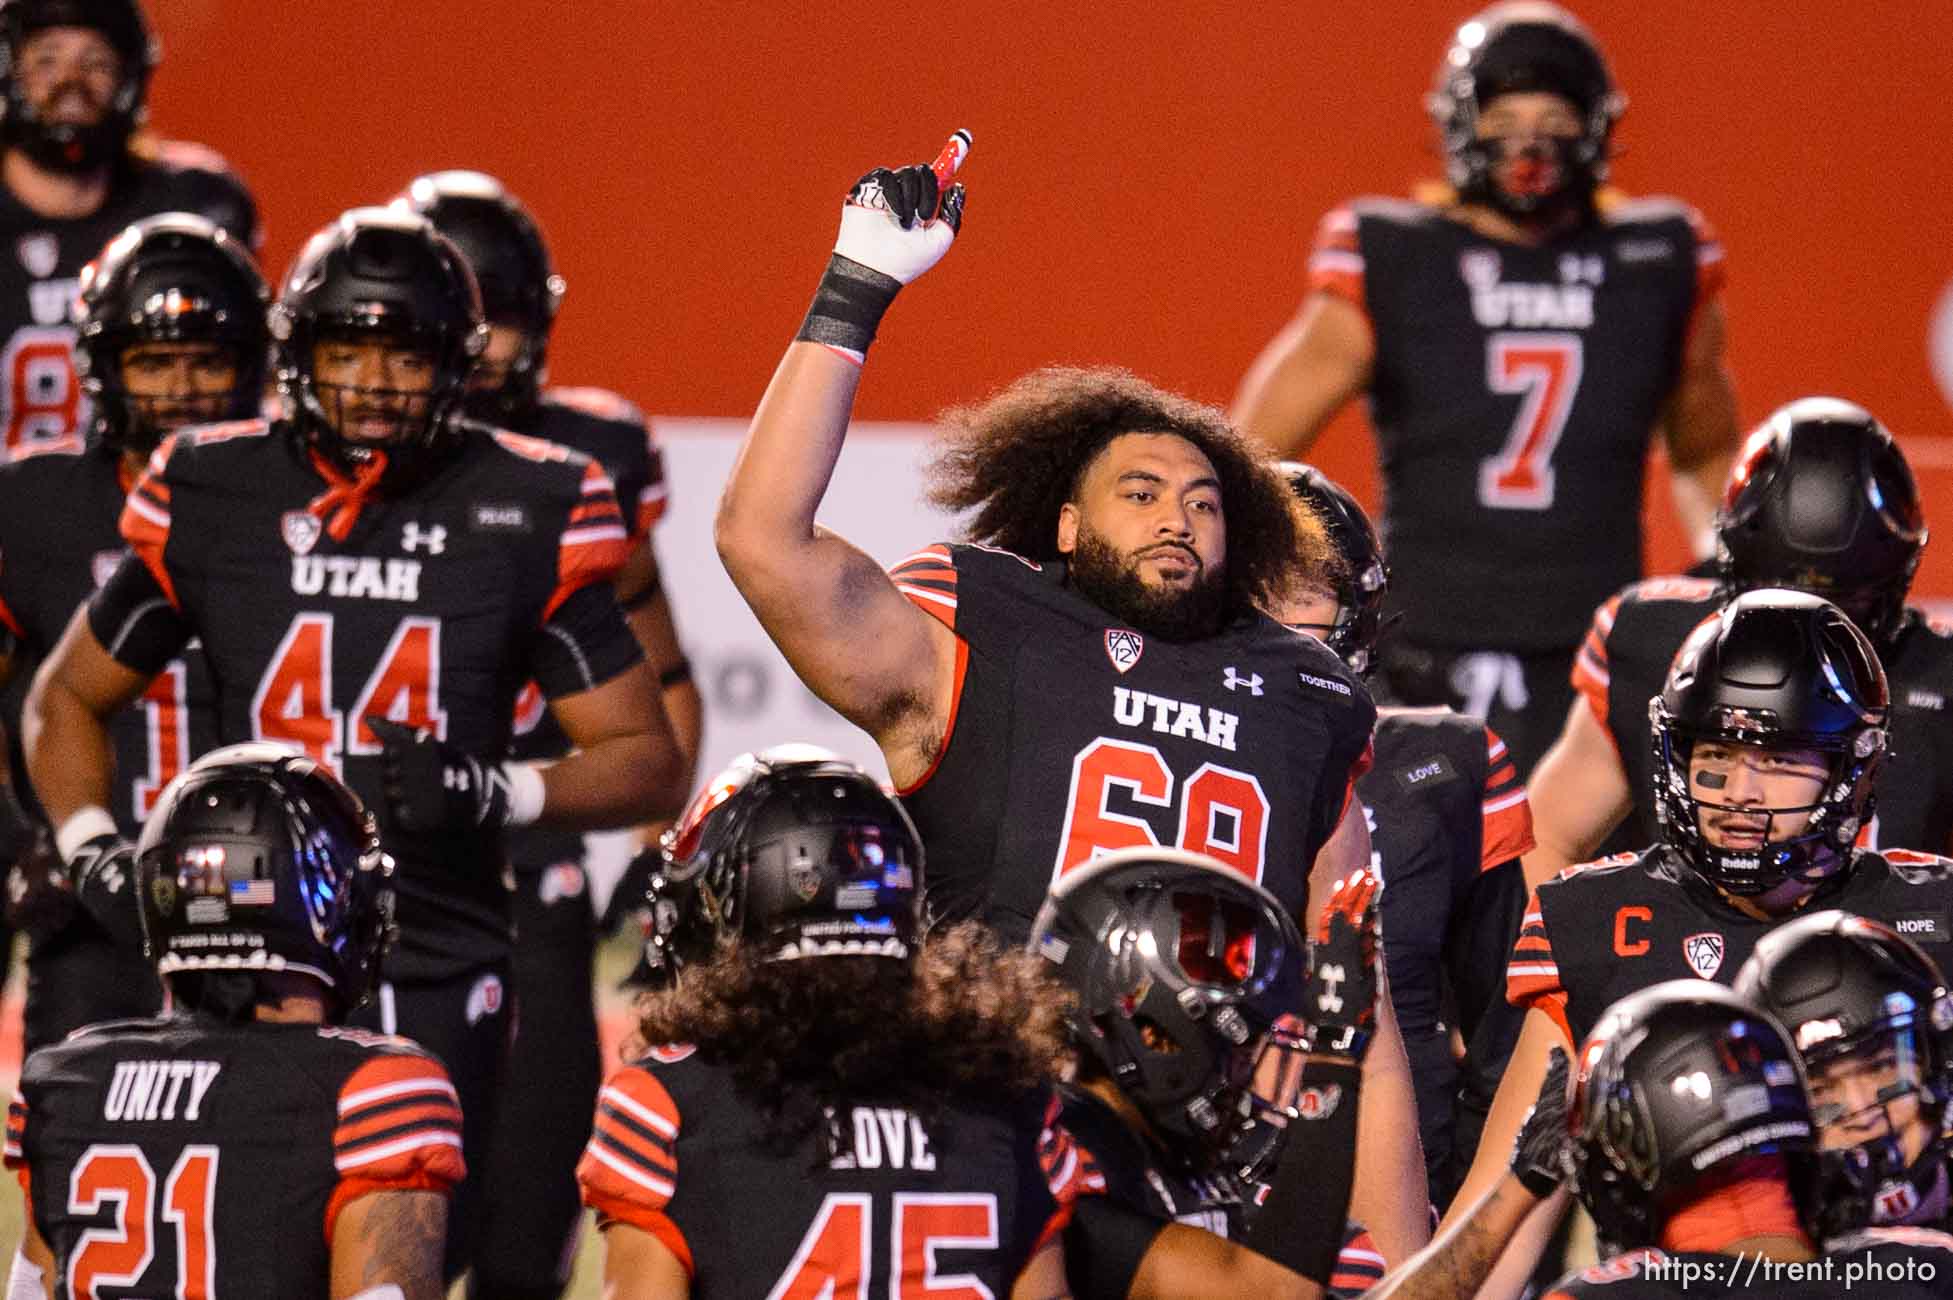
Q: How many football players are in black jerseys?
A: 14